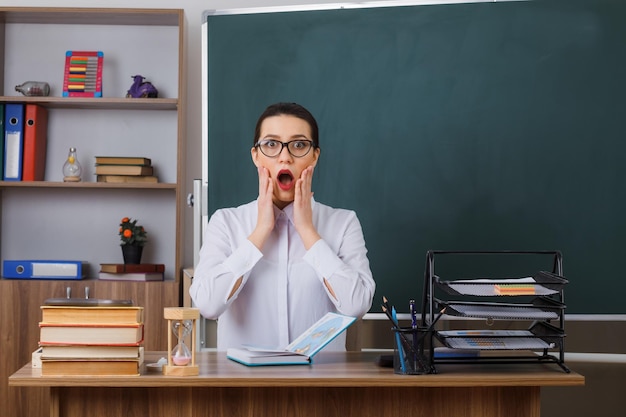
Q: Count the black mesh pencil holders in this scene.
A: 1